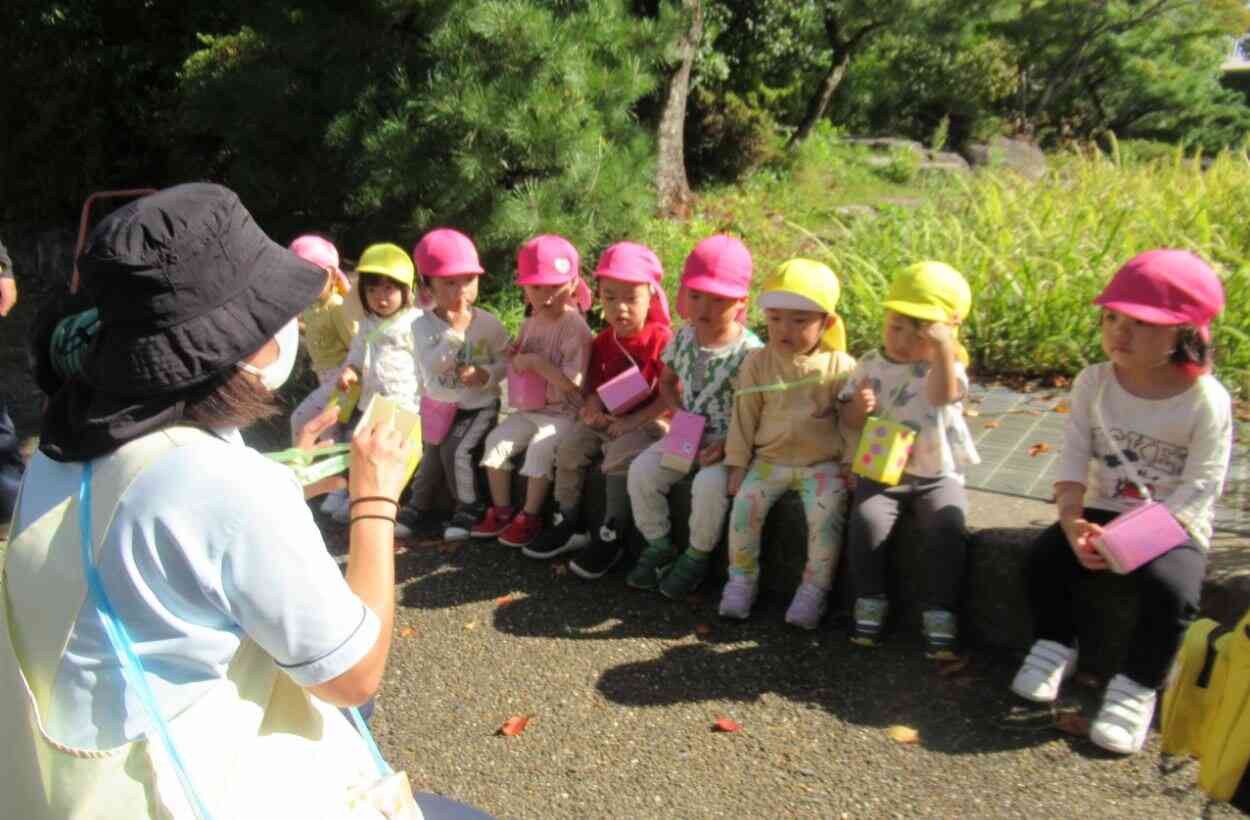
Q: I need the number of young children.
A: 9